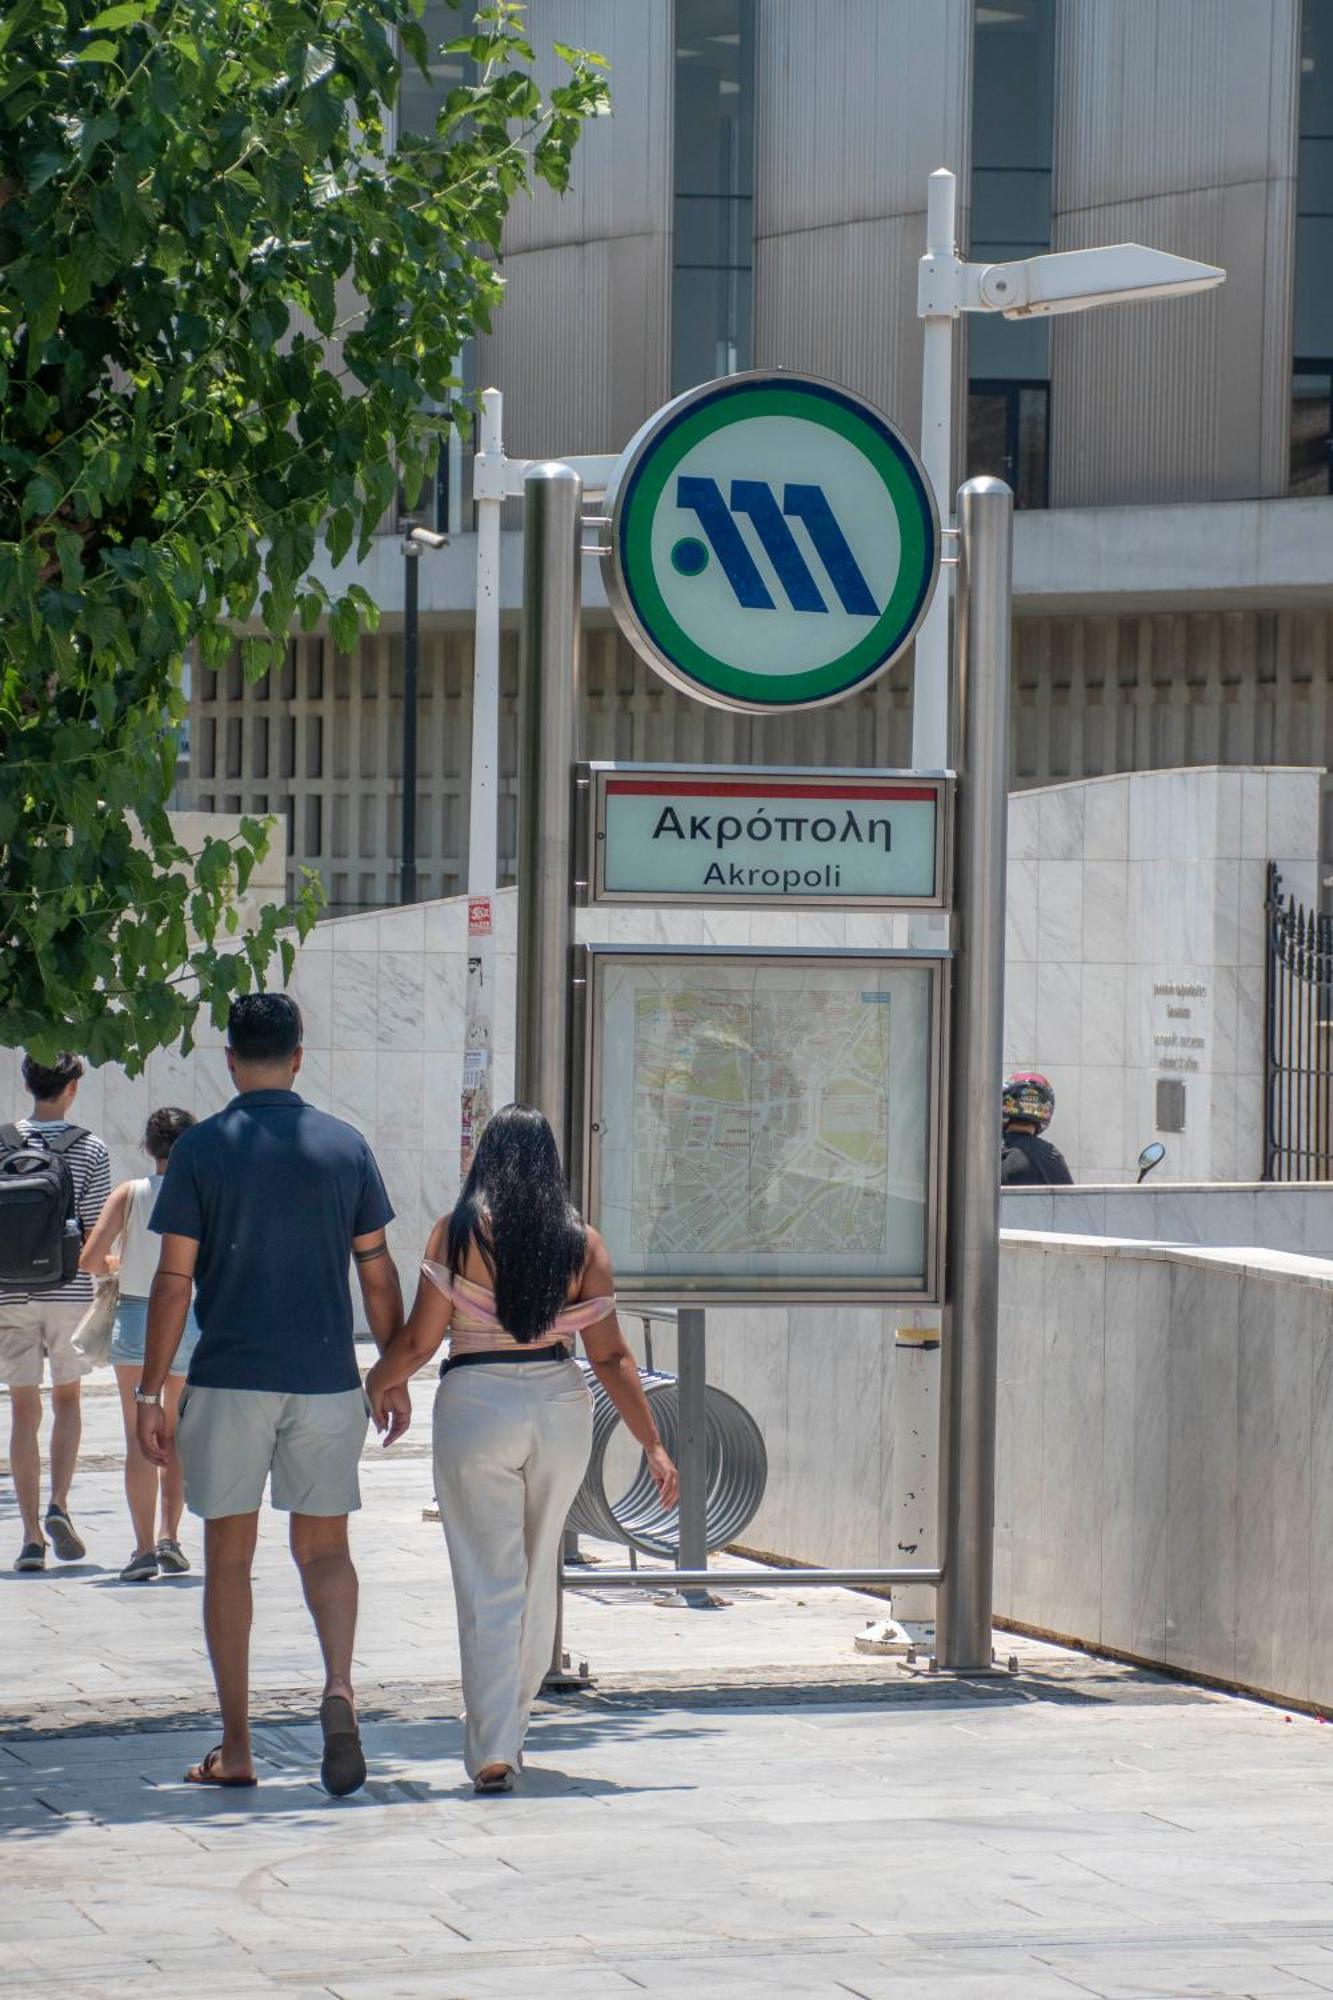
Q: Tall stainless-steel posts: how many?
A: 2